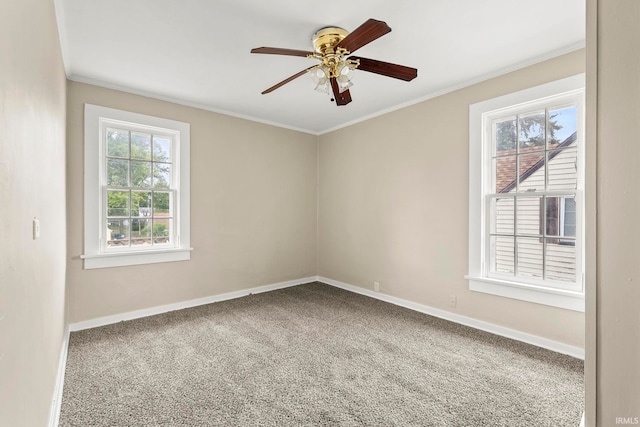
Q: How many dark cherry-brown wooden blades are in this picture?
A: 5